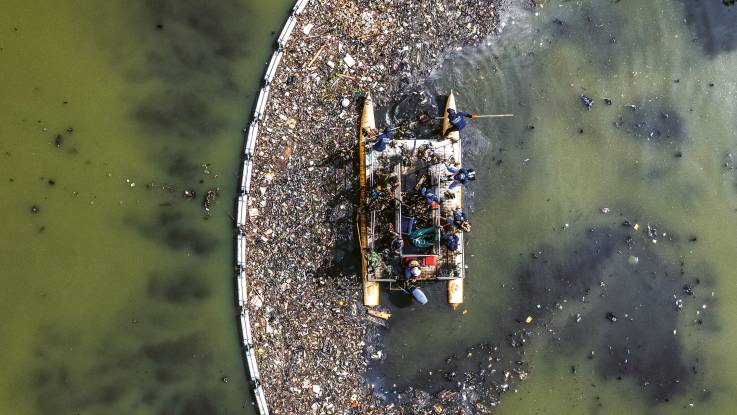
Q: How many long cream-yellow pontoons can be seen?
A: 2